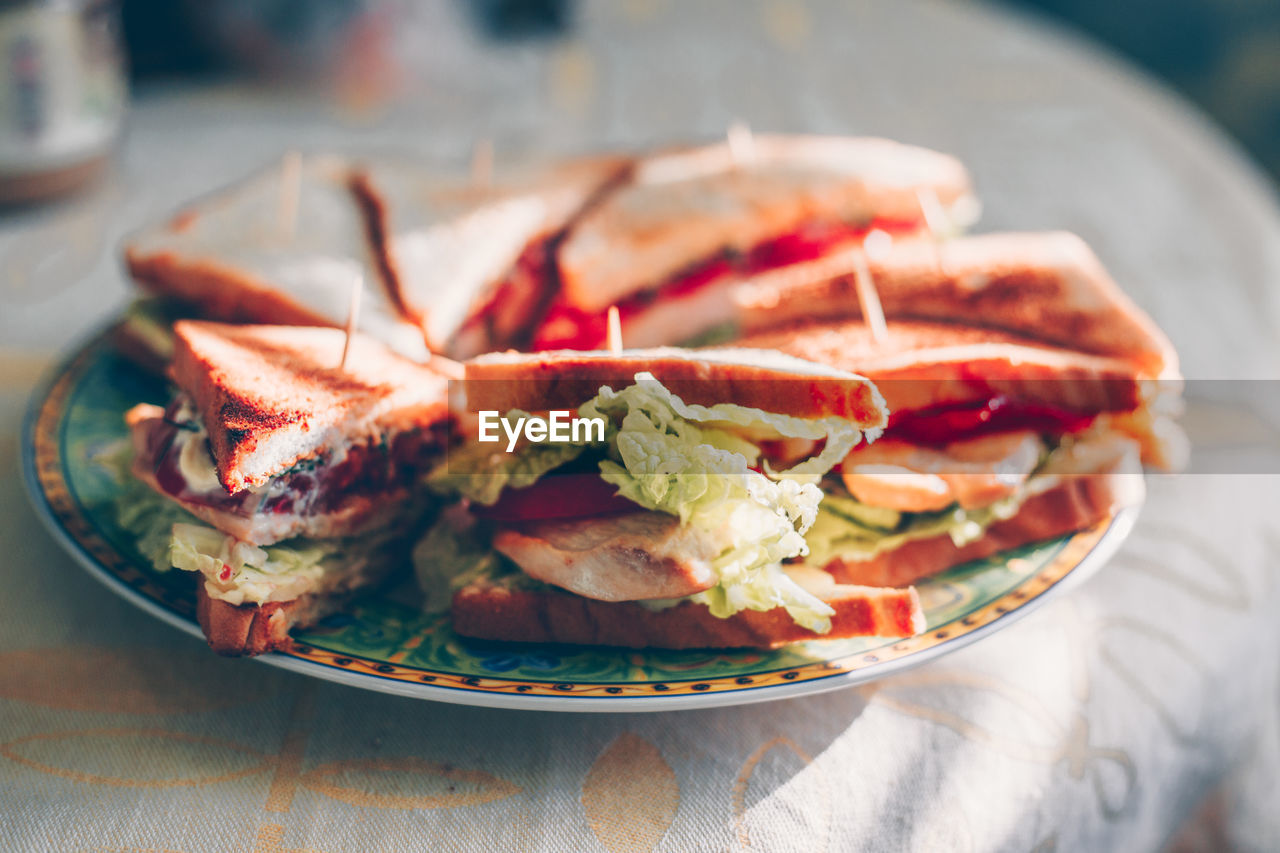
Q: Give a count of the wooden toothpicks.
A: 7